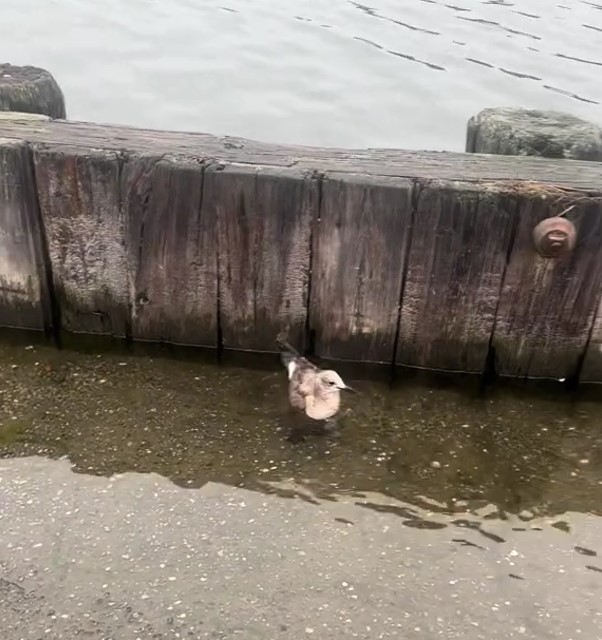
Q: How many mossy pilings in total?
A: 2